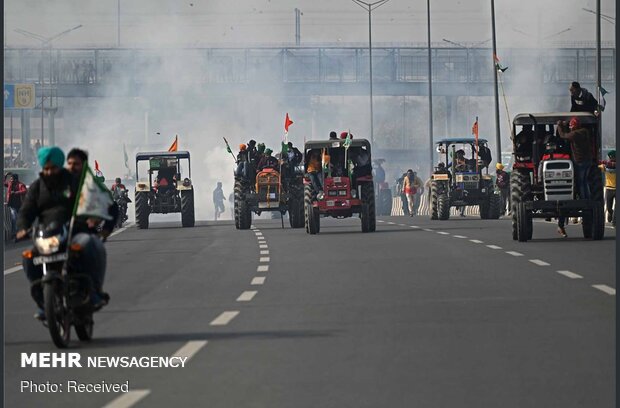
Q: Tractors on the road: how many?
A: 5